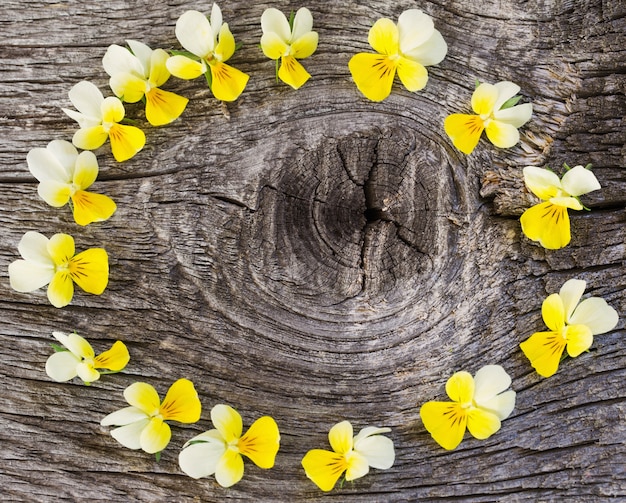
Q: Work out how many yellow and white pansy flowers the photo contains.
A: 15